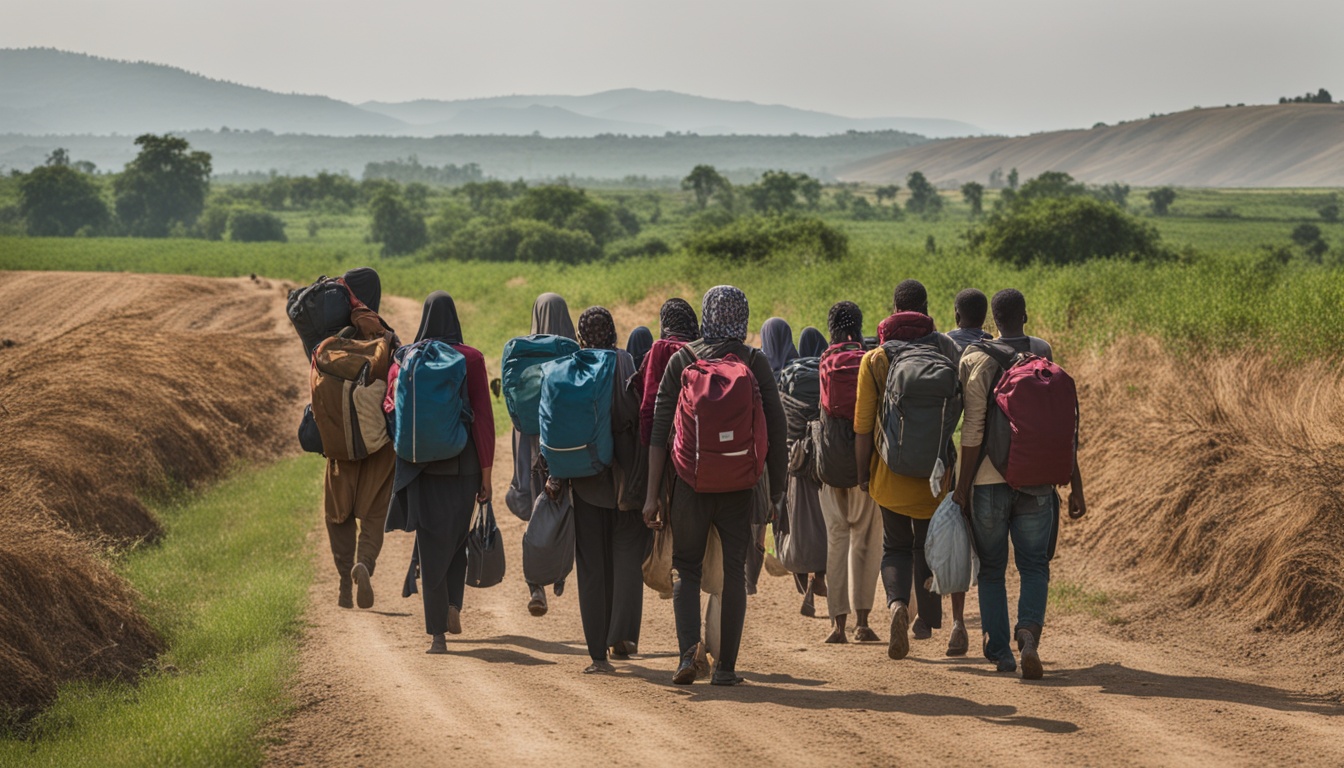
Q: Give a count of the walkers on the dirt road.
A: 13